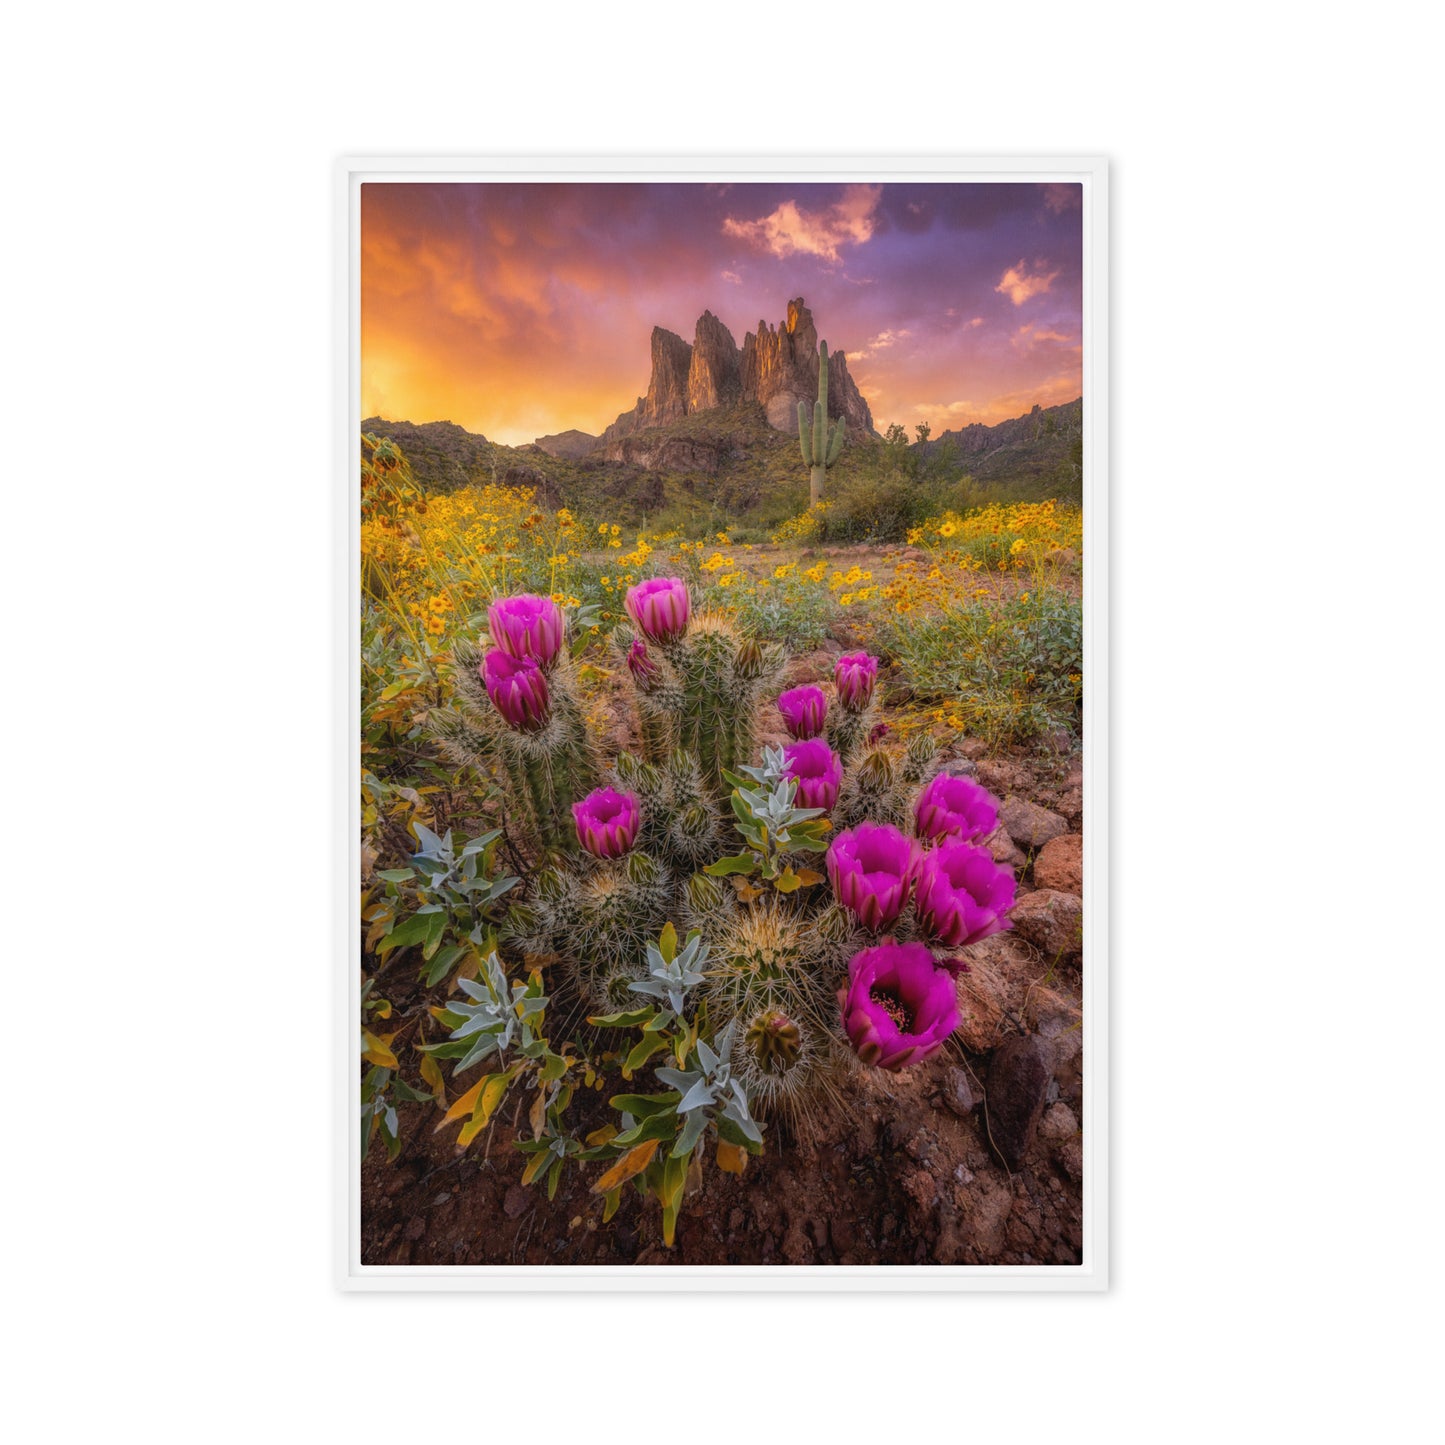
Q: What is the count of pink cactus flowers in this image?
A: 11